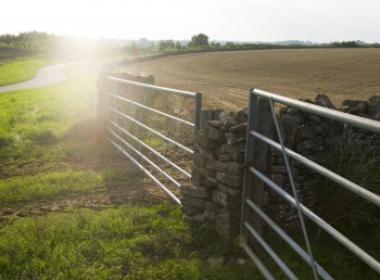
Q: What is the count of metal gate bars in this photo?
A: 12